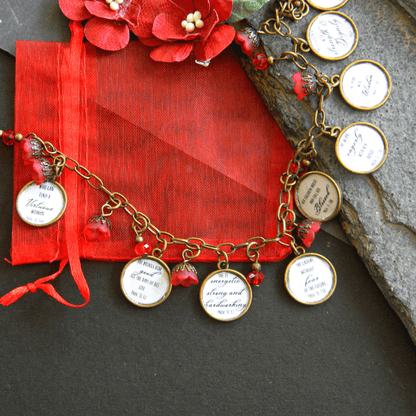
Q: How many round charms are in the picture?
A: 9